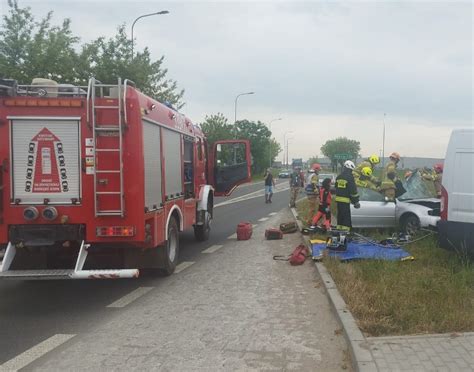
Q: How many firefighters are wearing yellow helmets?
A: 2